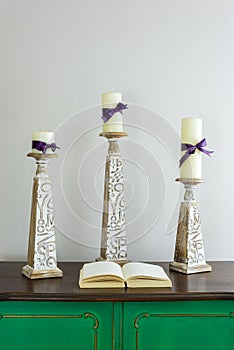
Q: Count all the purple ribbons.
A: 3